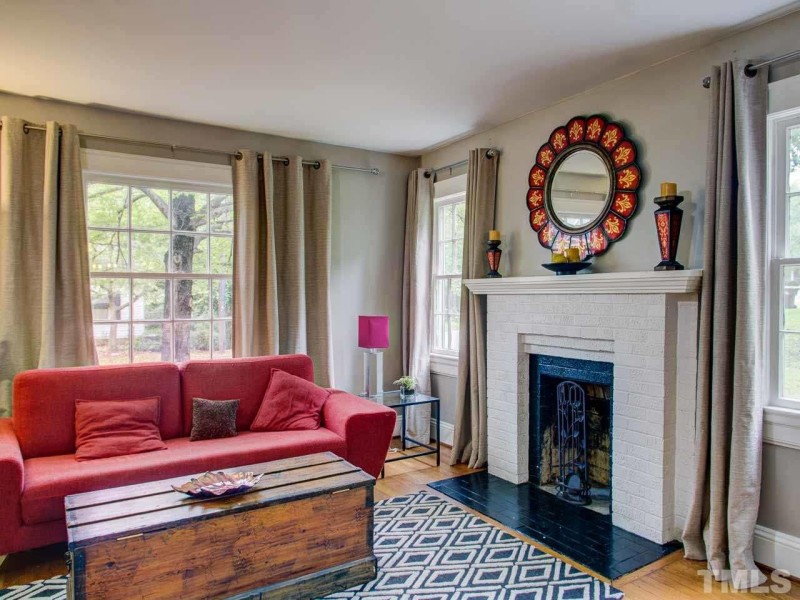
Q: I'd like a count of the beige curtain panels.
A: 5